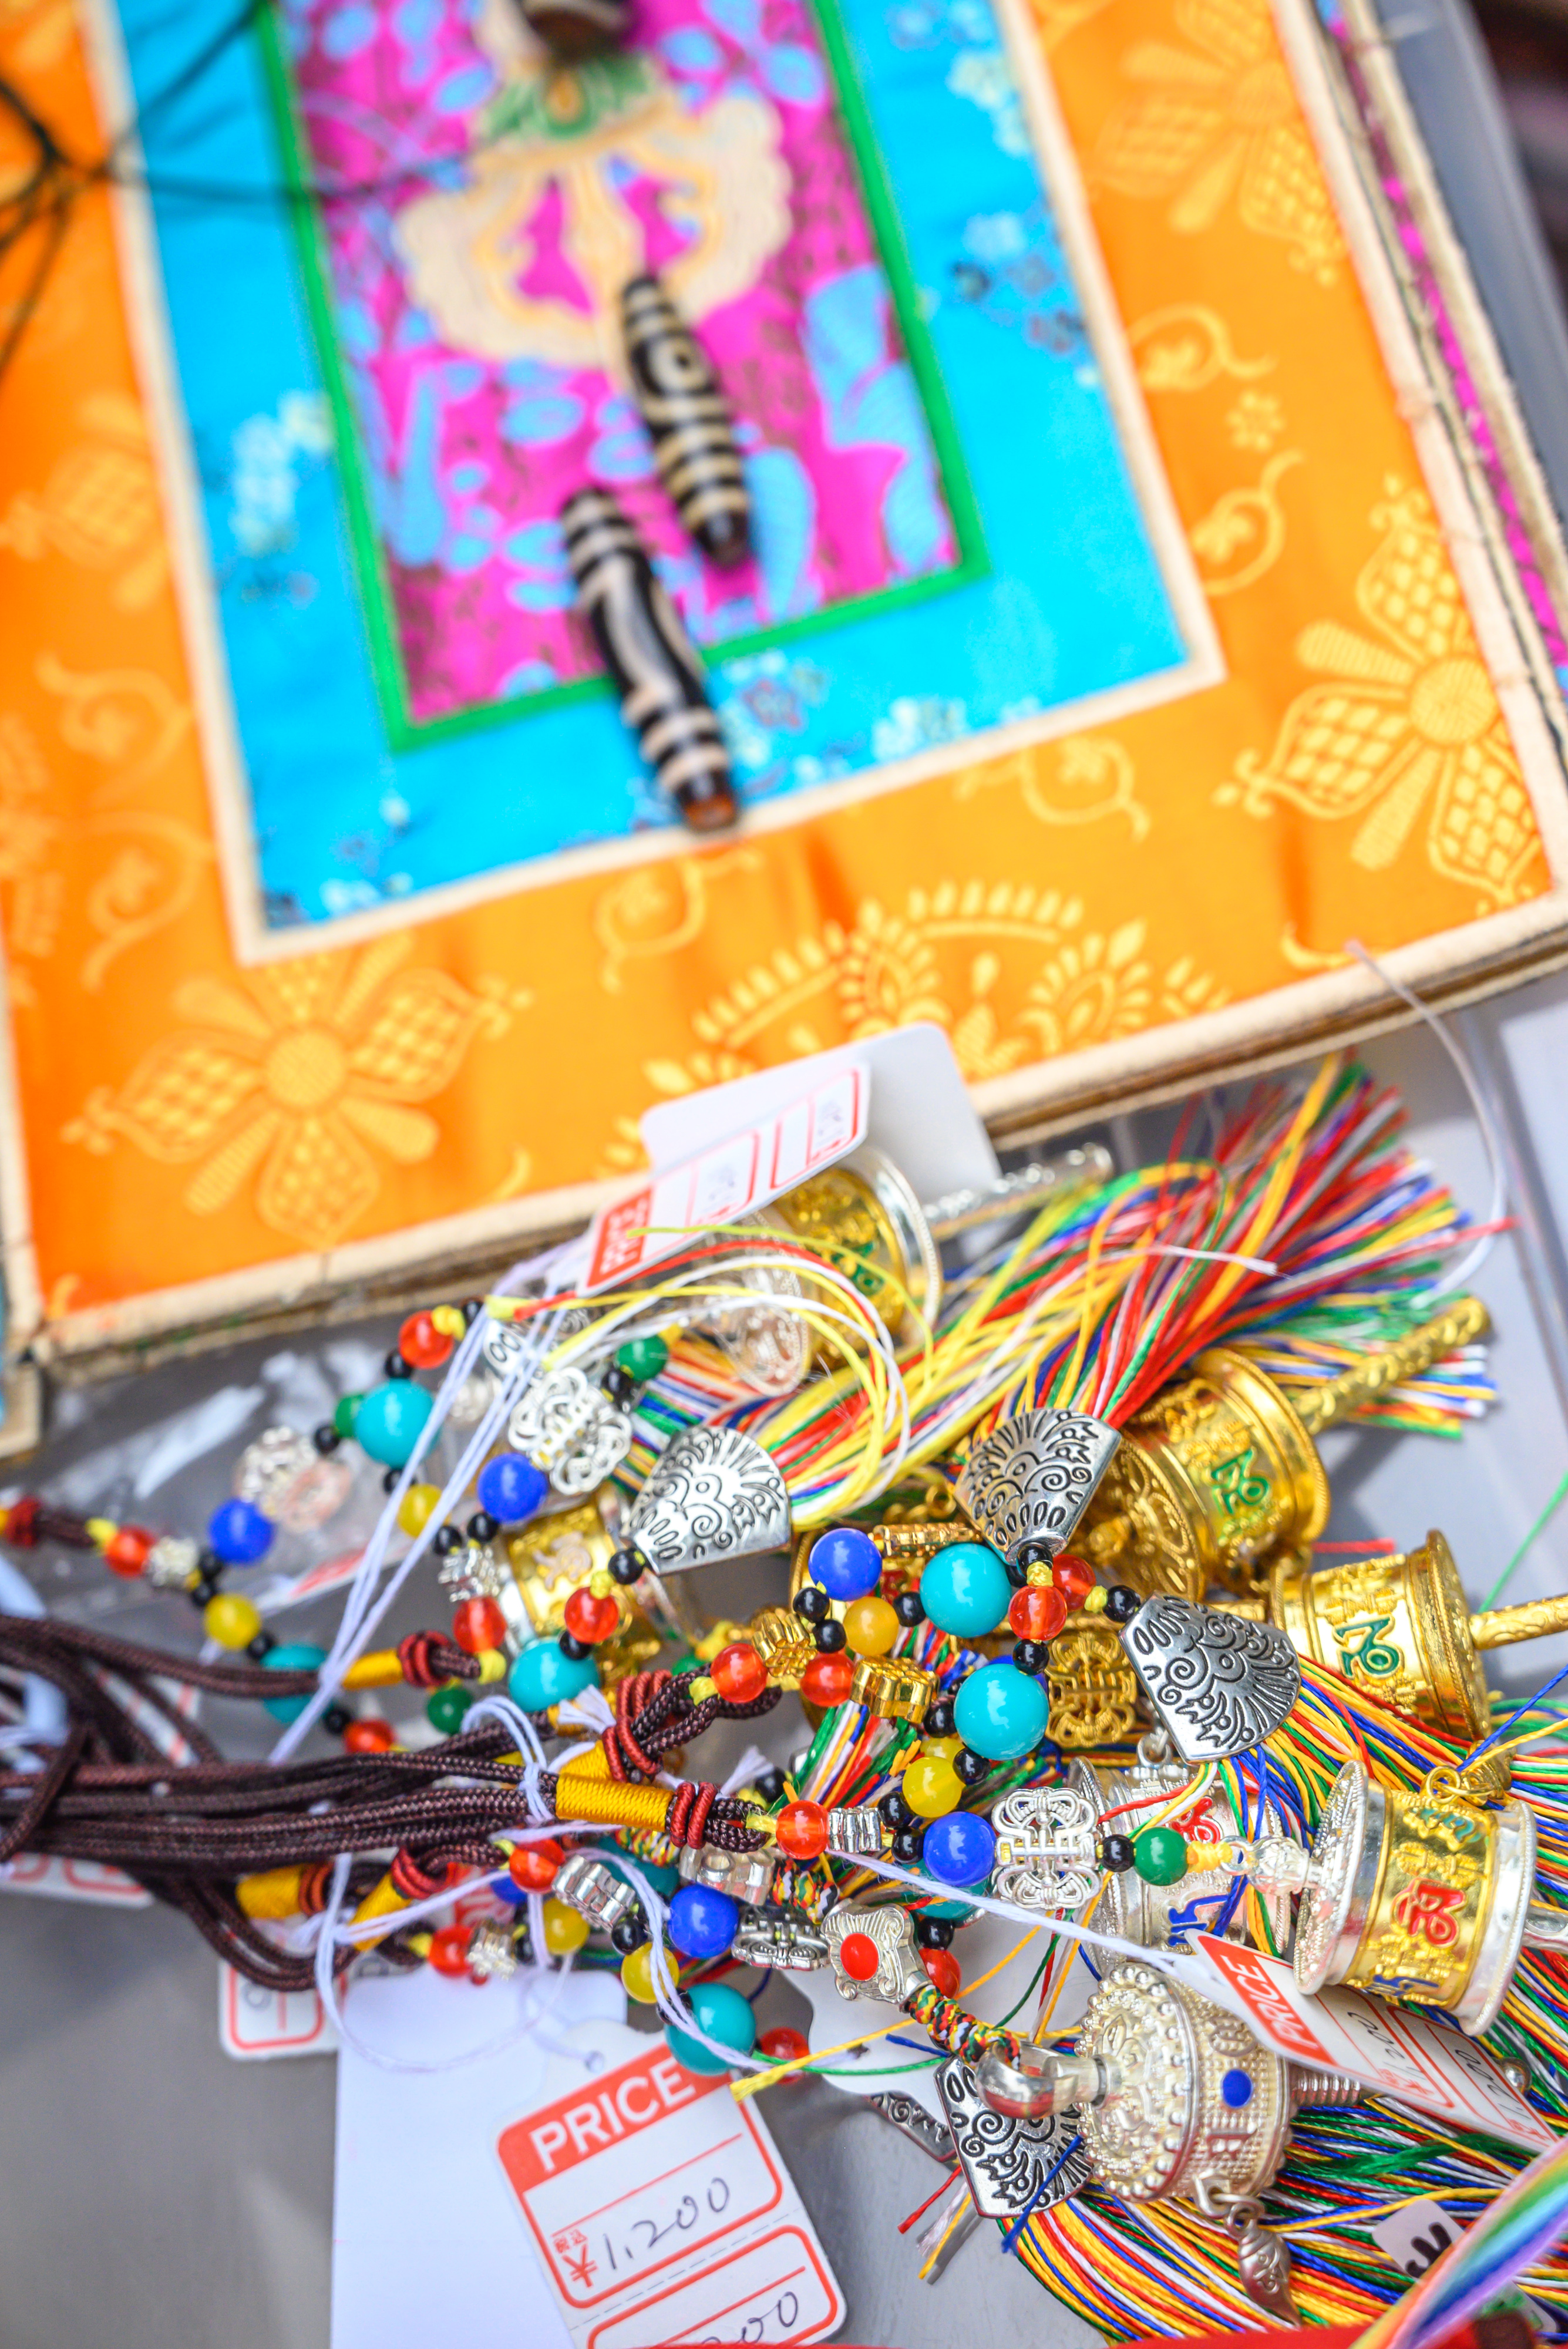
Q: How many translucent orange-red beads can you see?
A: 14